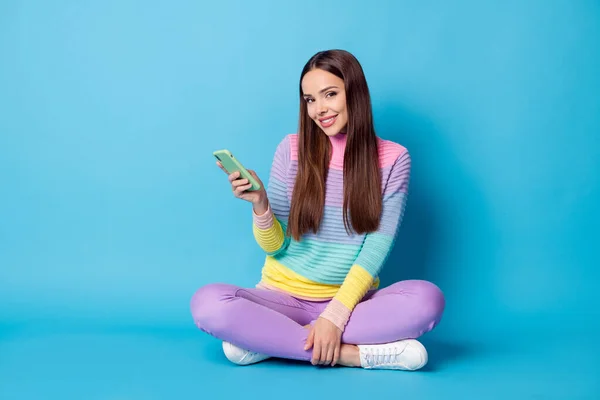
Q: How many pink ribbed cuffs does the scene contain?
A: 2